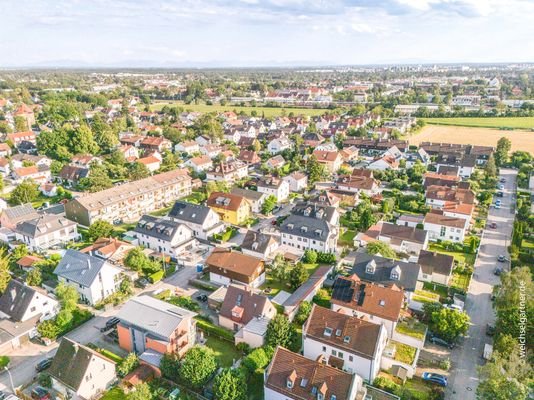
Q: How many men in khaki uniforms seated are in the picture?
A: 0